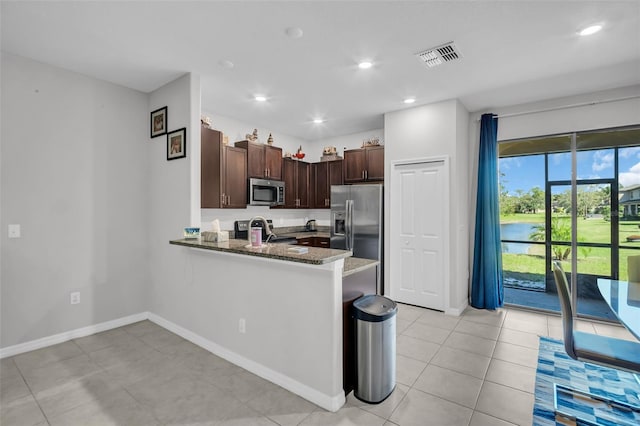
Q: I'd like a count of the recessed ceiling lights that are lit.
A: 5